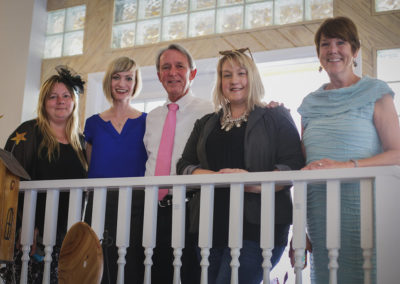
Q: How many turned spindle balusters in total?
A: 13